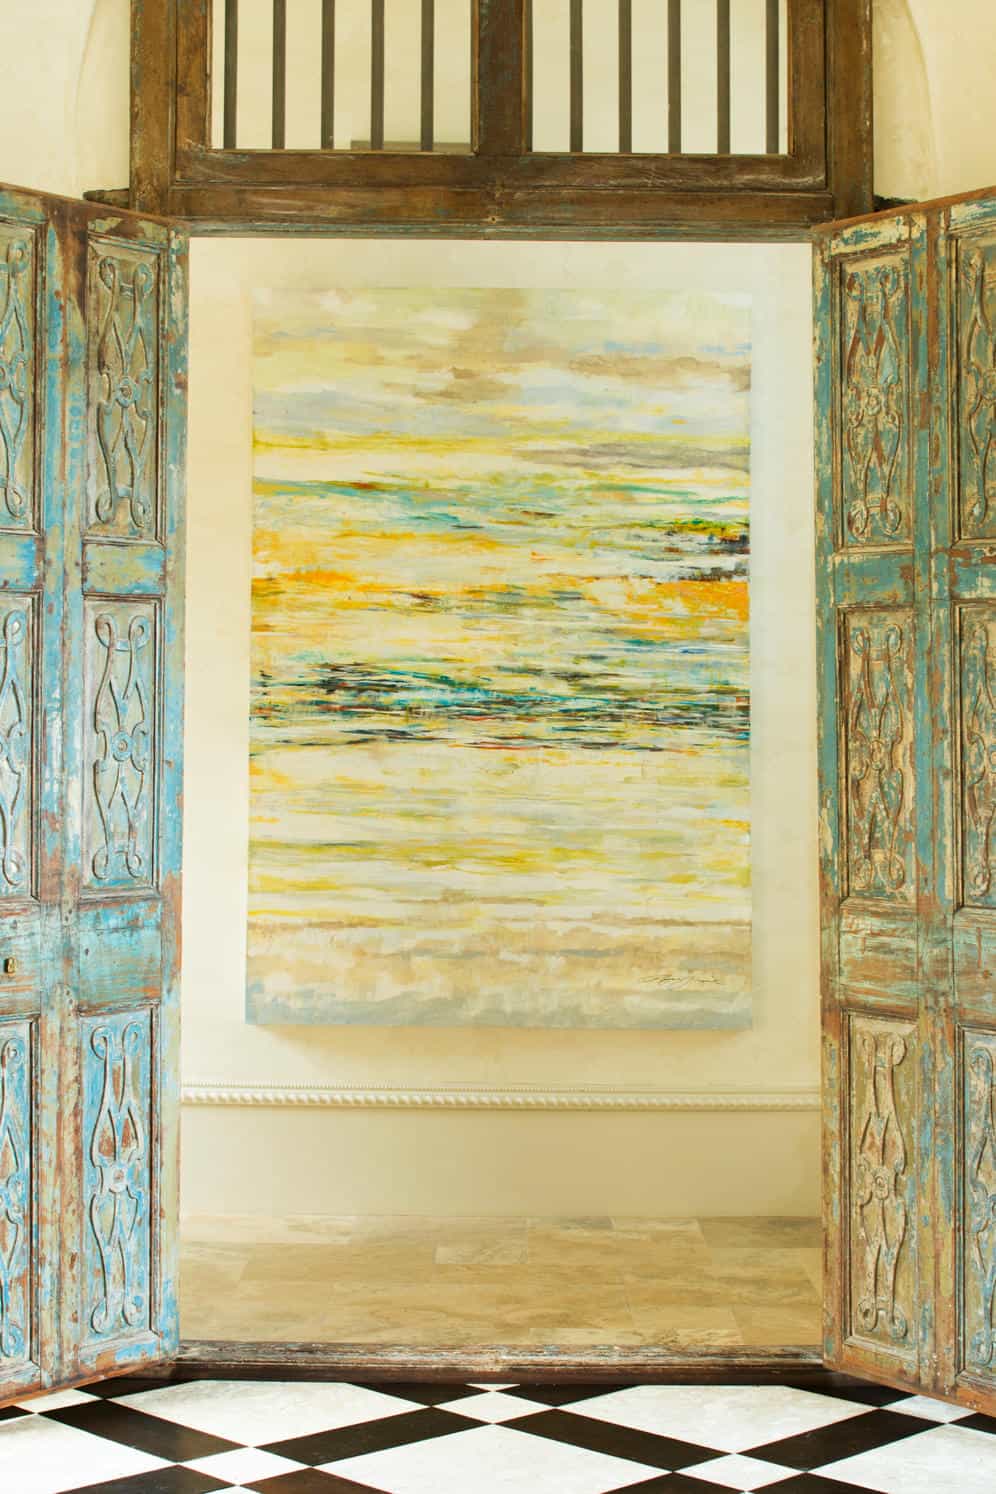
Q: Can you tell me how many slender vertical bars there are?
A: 10